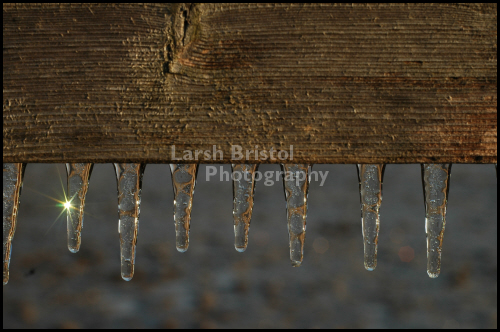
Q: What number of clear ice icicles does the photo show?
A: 8